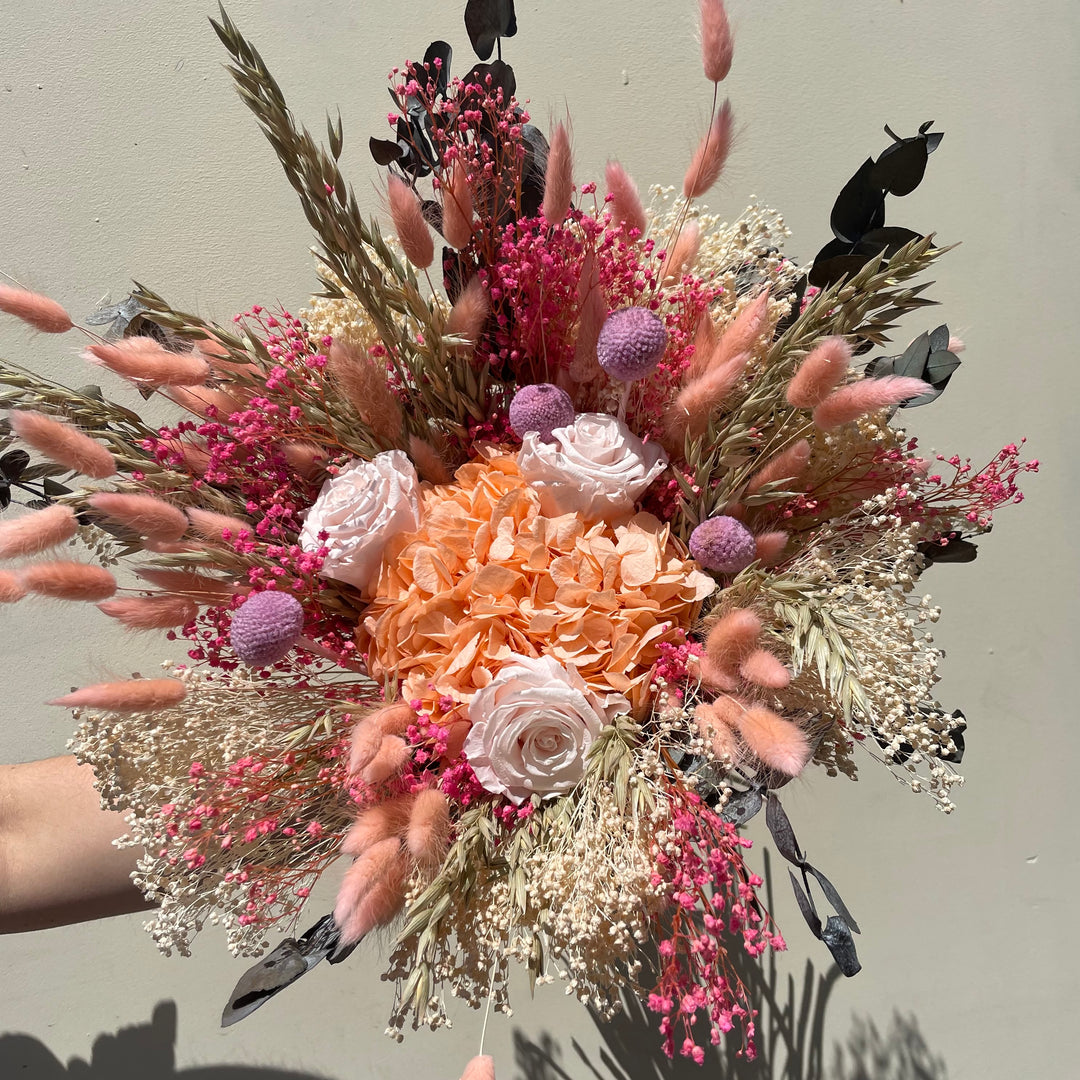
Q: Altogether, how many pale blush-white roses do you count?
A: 3